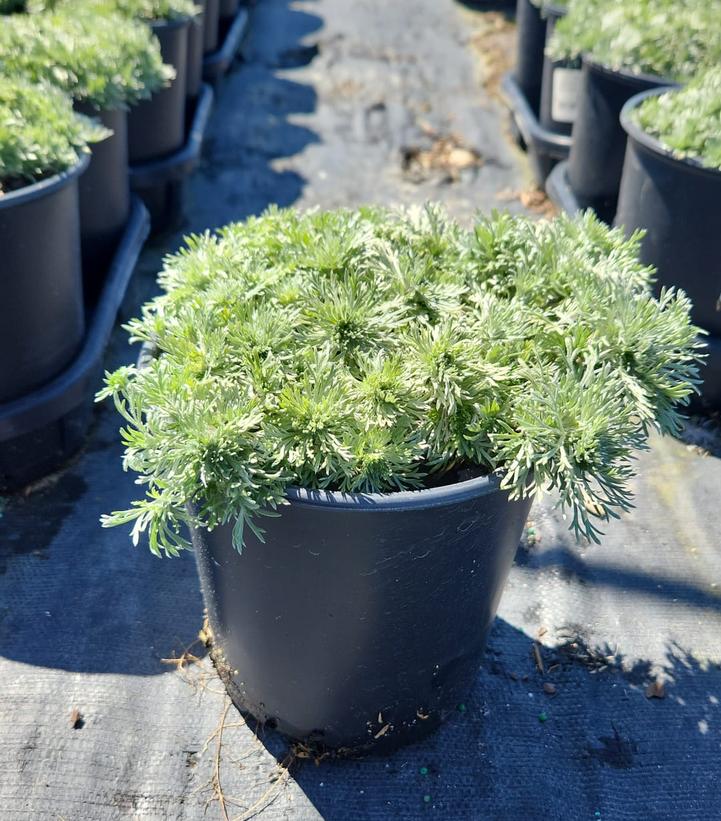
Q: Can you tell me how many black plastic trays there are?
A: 5